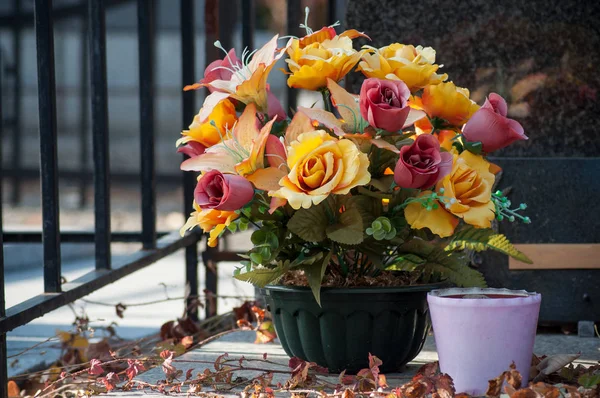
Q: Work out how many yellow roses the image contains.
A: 7